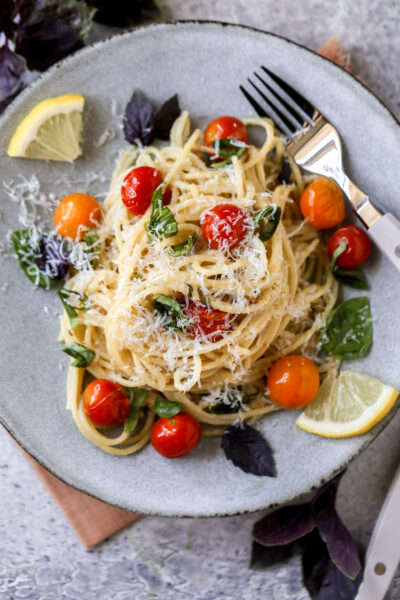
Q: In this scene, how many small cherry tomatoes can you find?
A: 10